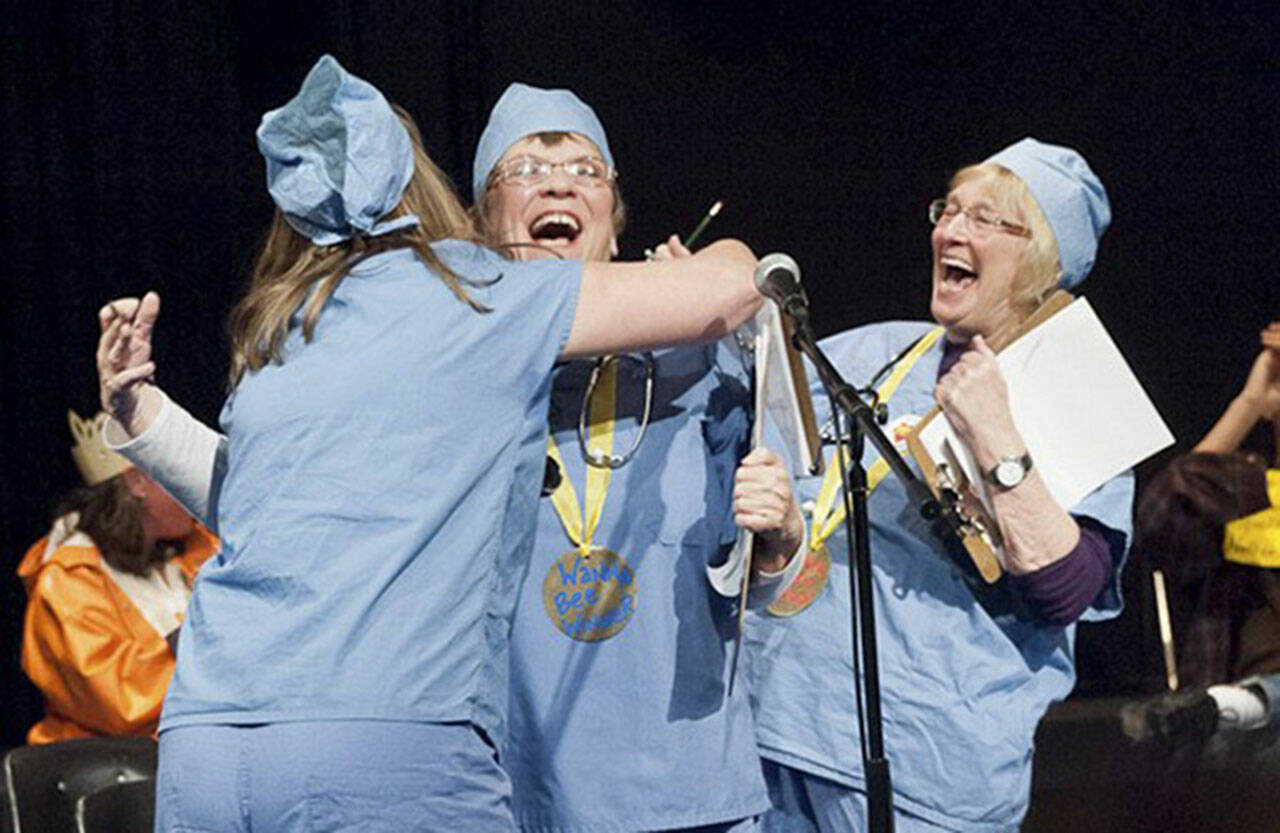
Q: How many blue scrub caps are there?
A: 3